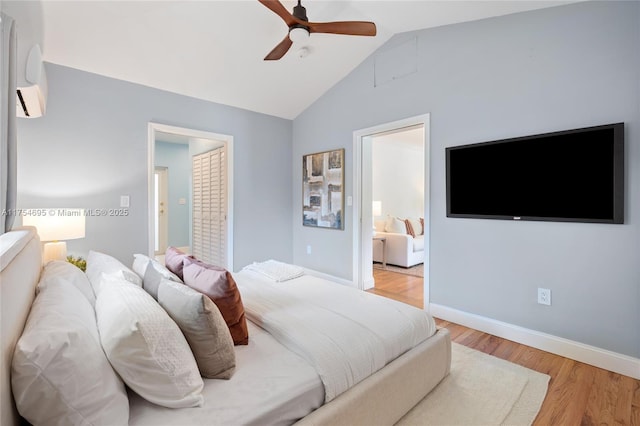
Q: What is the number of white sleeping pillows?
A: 4